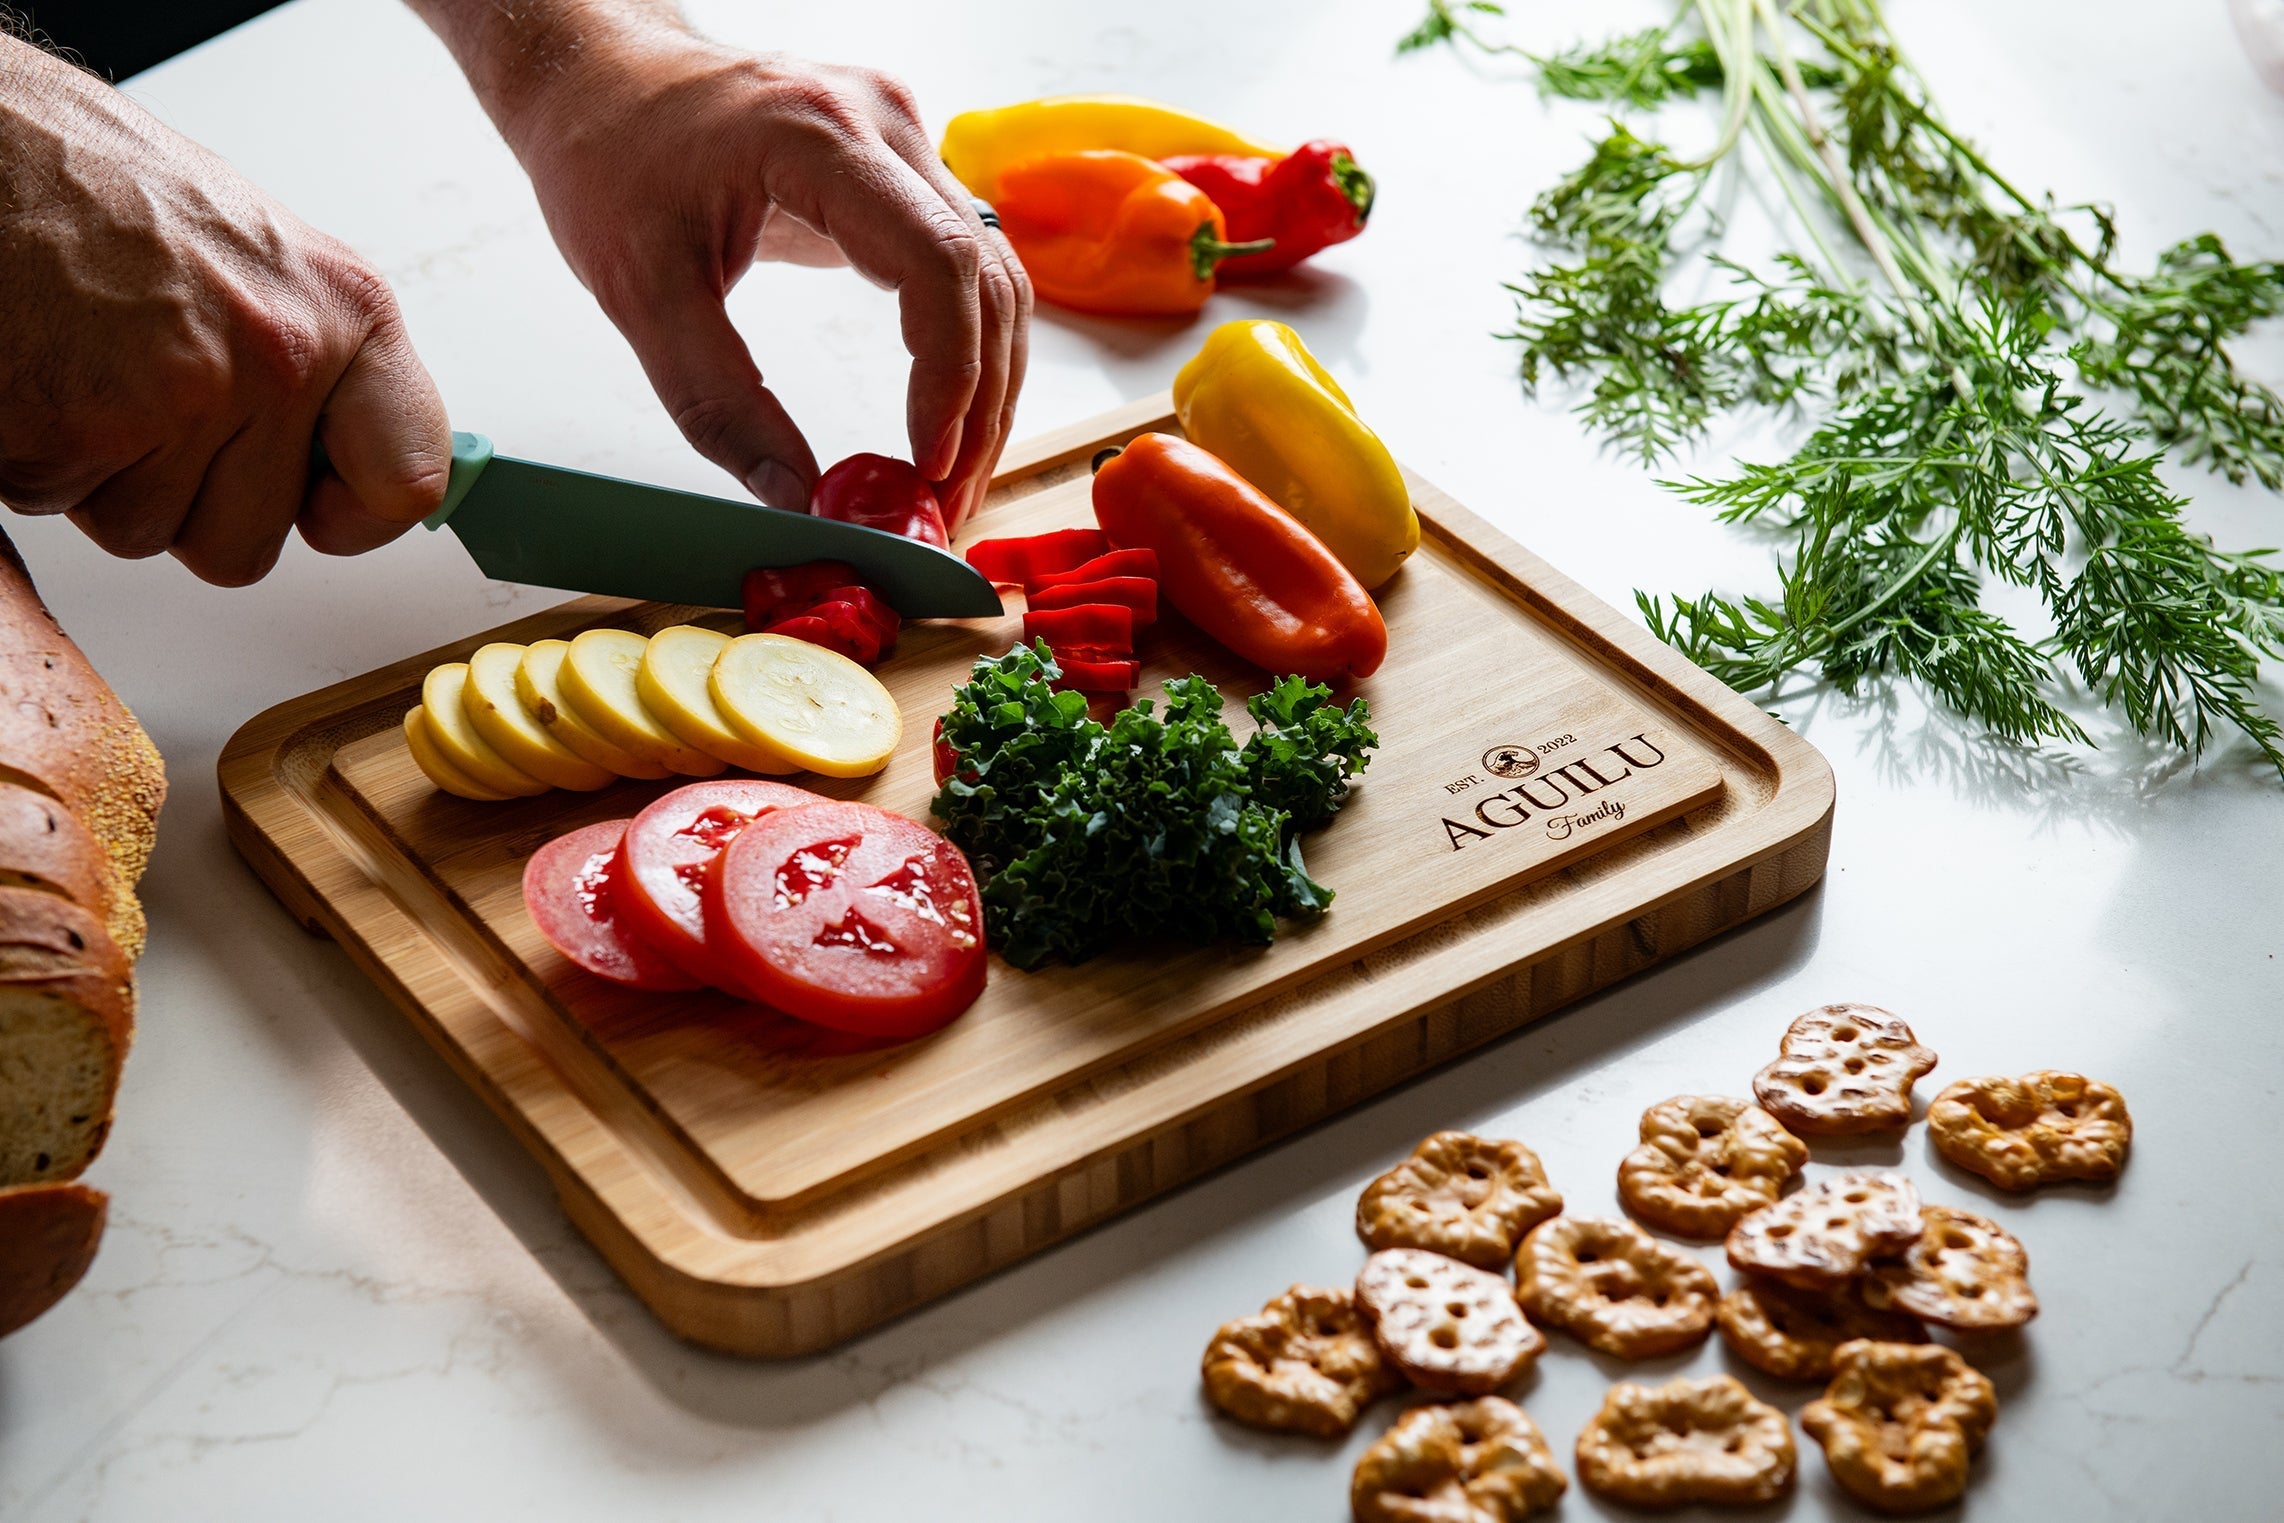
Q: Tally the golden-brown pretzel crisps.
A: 13